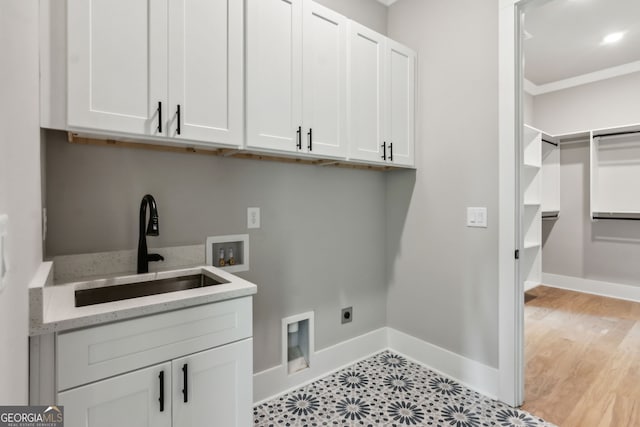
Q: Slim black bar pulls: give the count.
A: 8